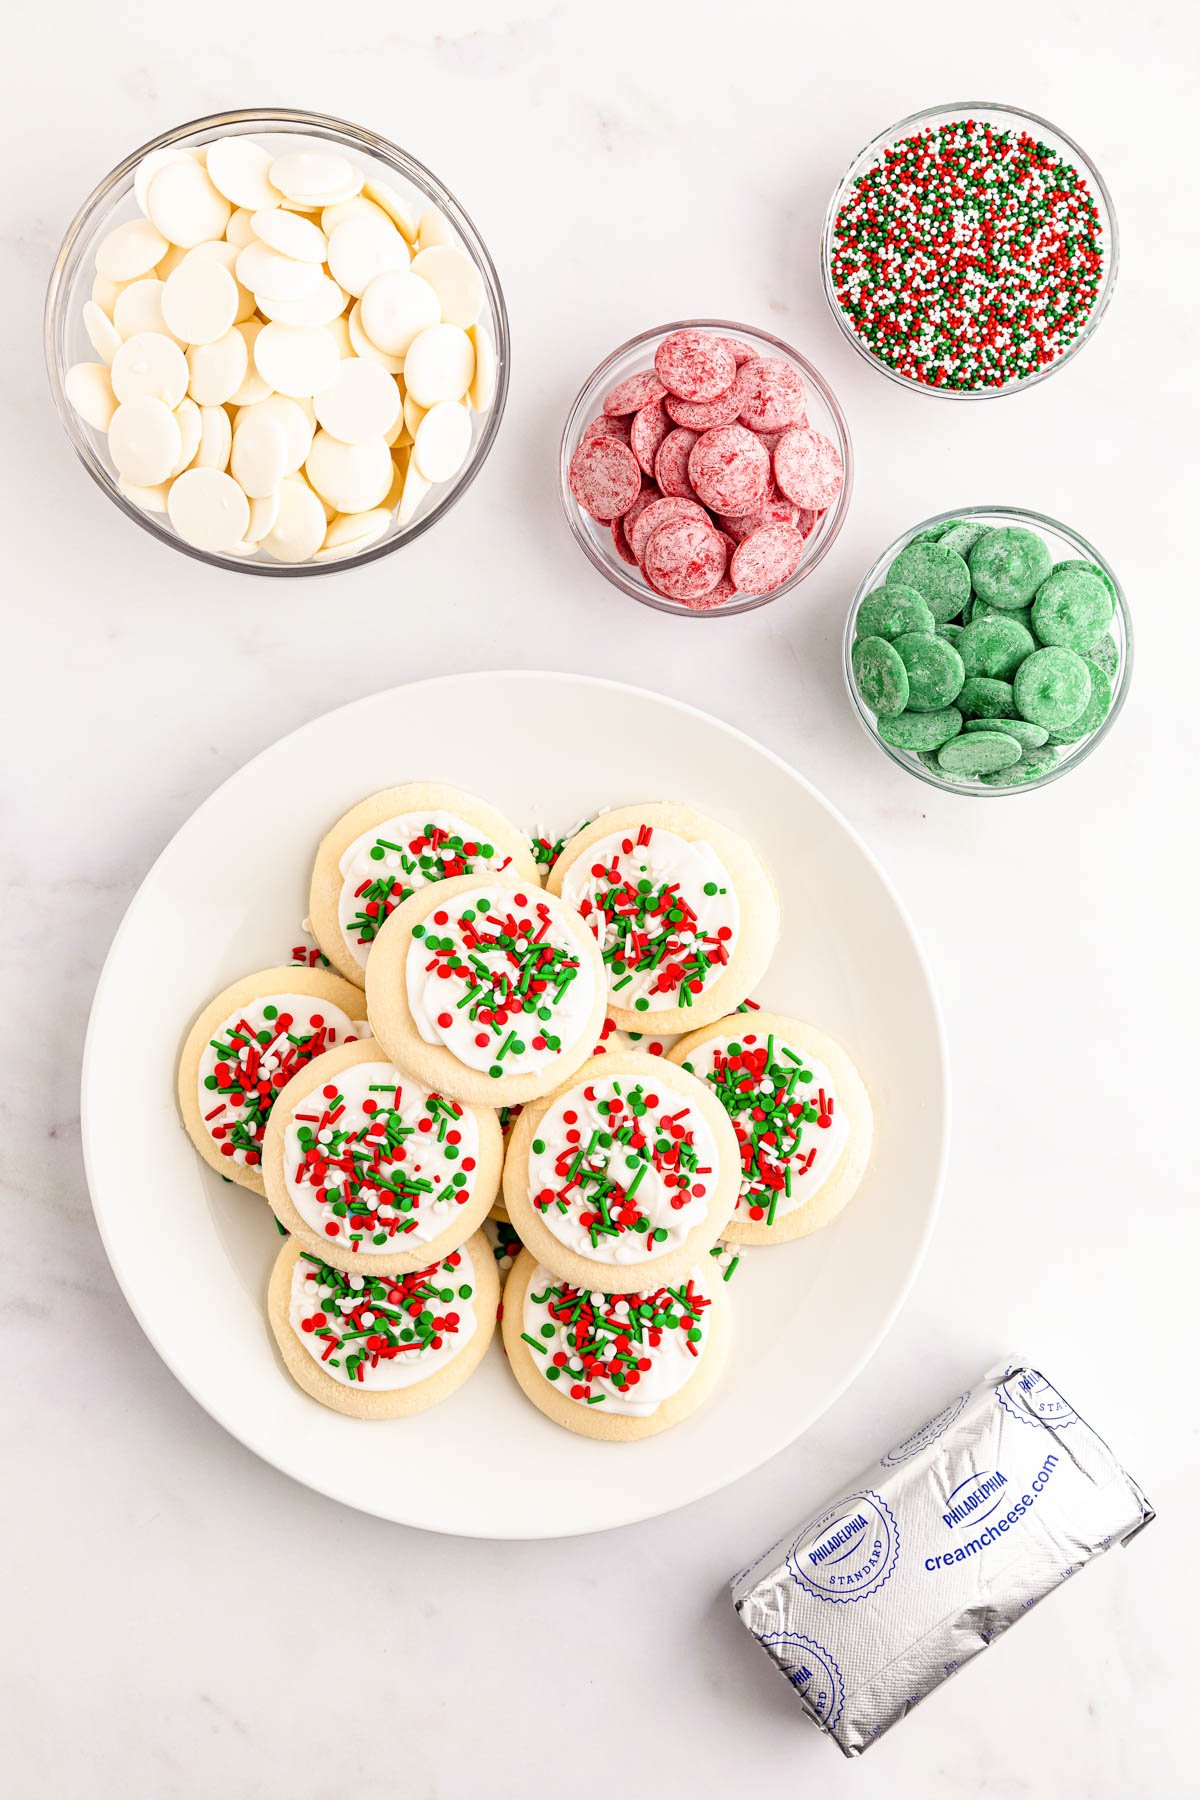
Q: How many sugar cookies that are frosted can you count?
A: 9